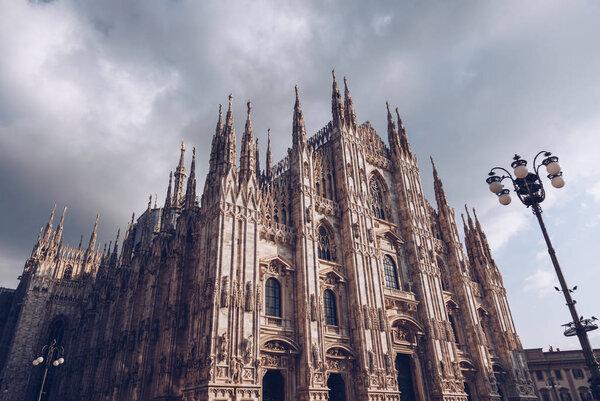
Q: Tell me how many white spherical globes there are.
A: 9